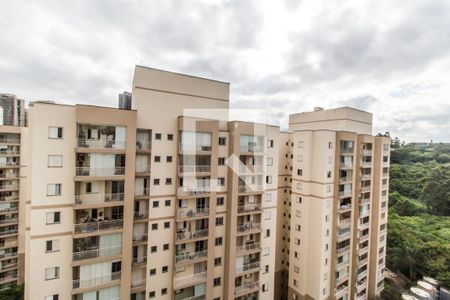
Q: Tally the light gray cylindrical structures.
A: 4